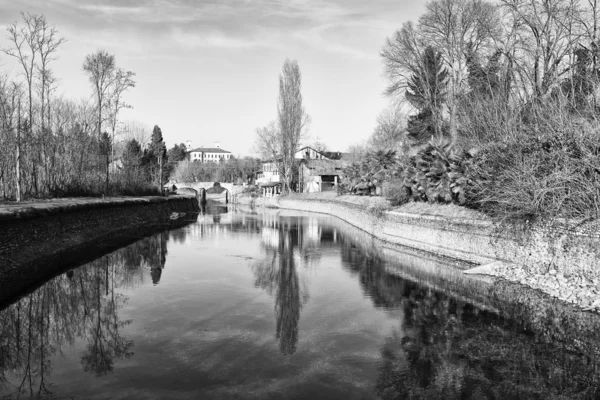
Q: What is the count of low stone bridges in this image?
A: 1